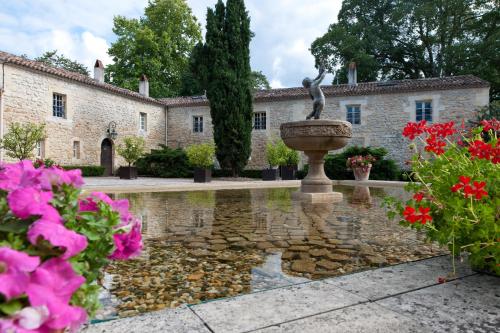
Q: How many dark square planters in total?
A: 4